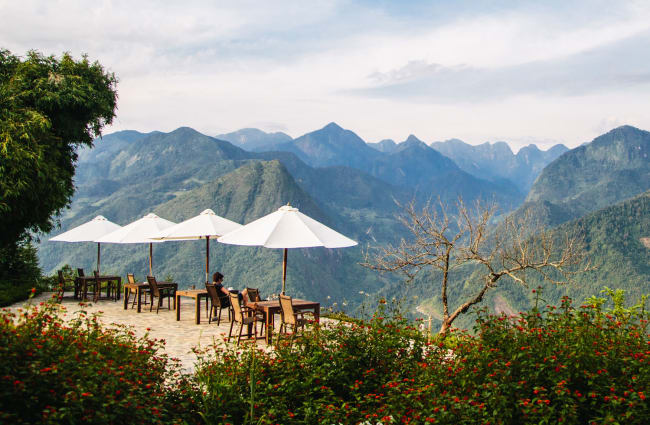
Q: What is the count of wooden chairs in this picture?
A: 9